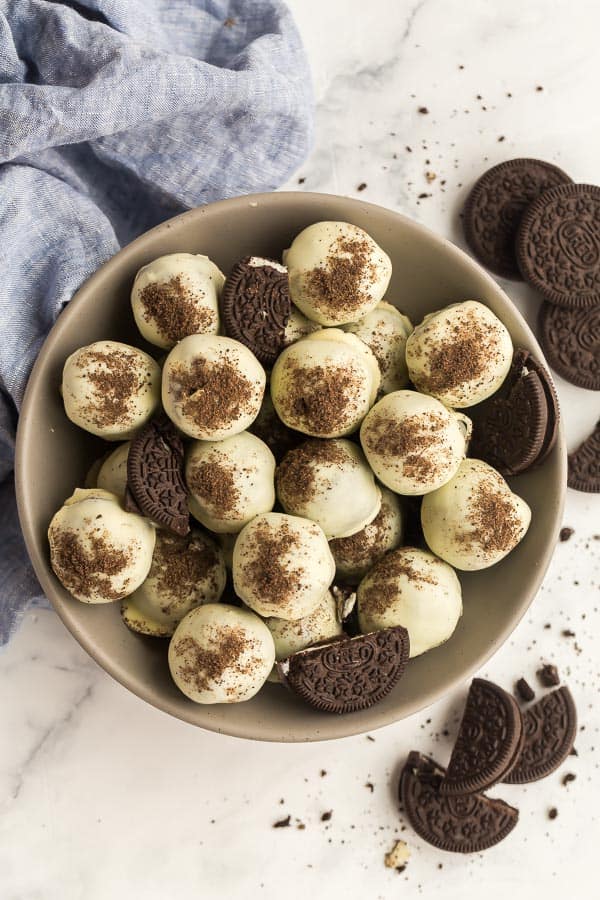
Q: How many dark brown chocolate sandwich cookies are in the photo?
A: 11